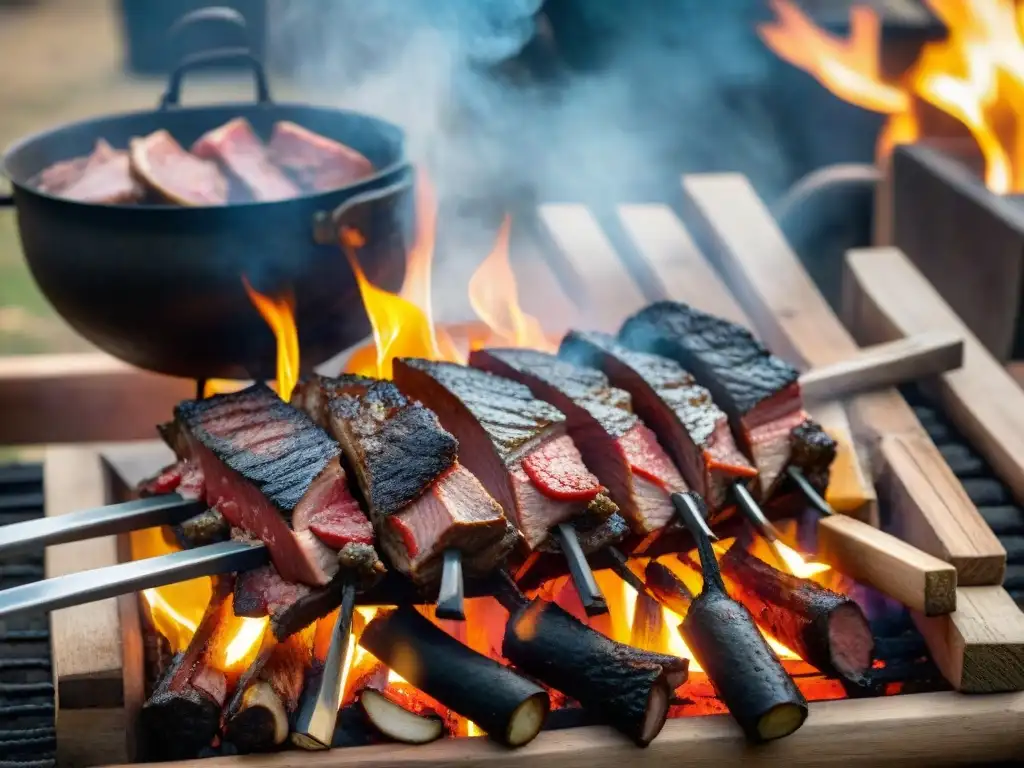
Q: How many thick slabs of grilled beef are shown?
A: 6